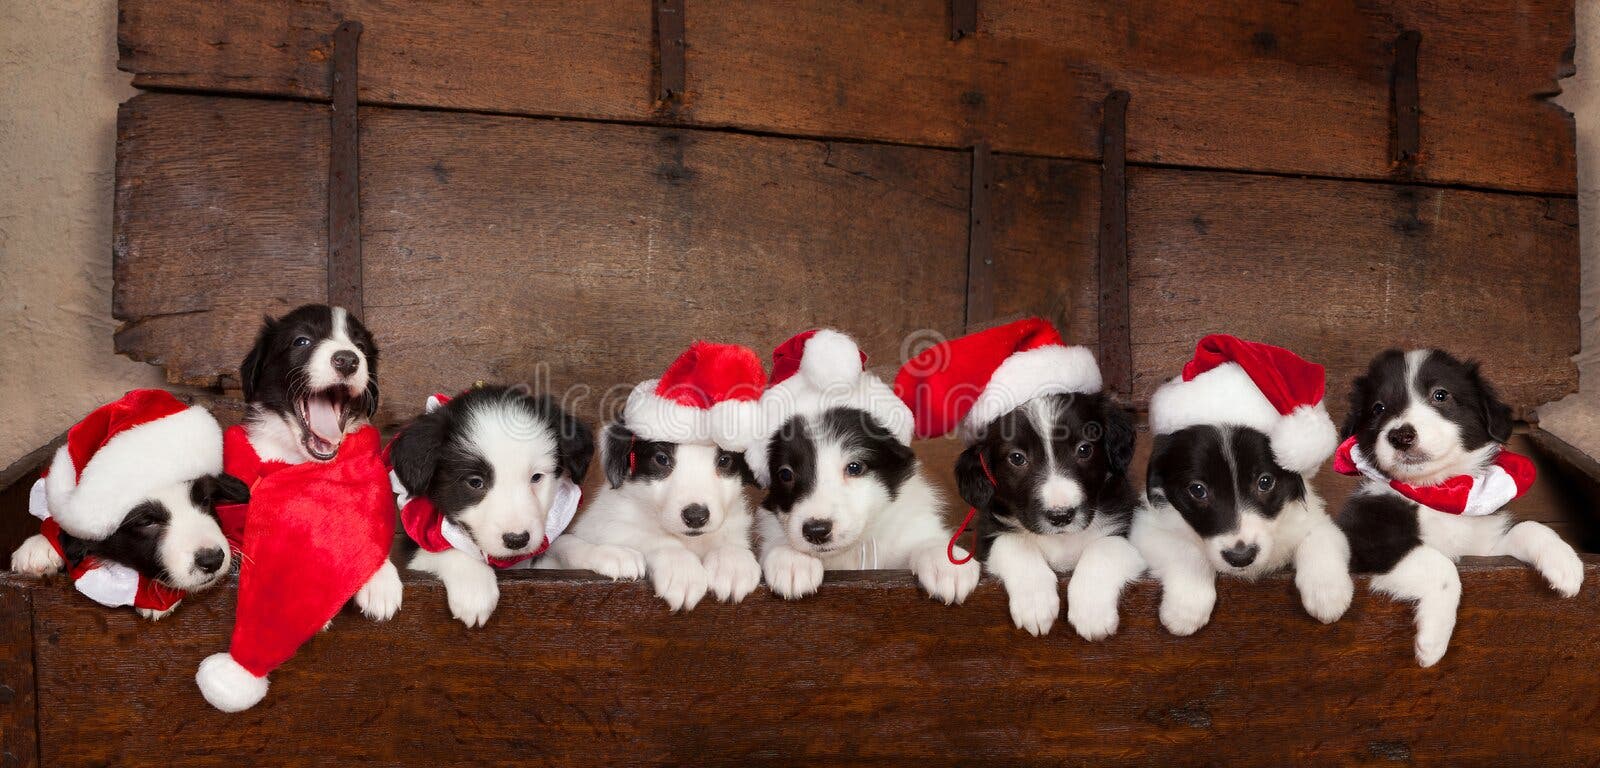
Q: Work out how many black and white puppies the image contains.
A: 8